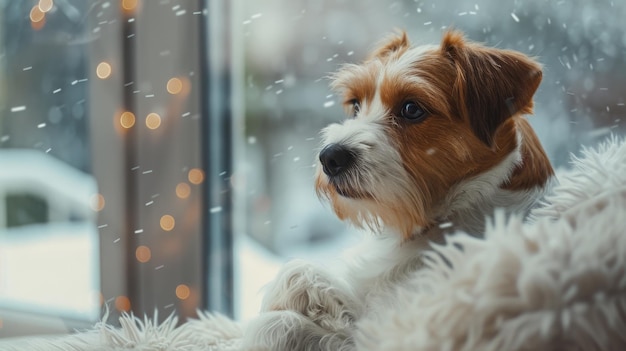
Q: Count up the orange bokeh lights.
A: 14